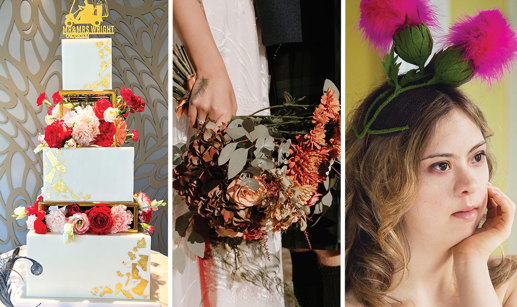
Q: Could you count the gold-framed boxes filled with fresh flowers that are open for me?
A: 2